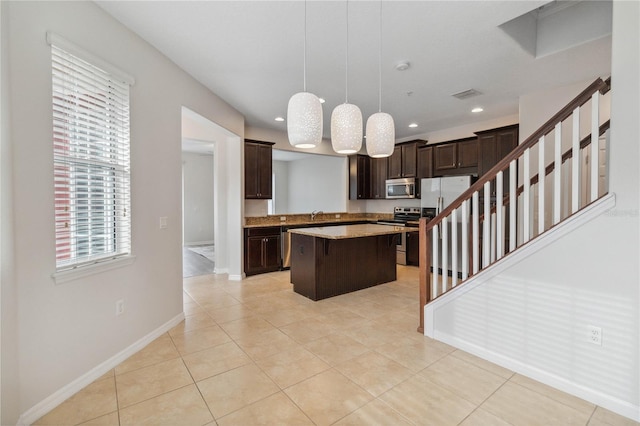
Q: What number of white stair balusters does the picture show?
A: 13